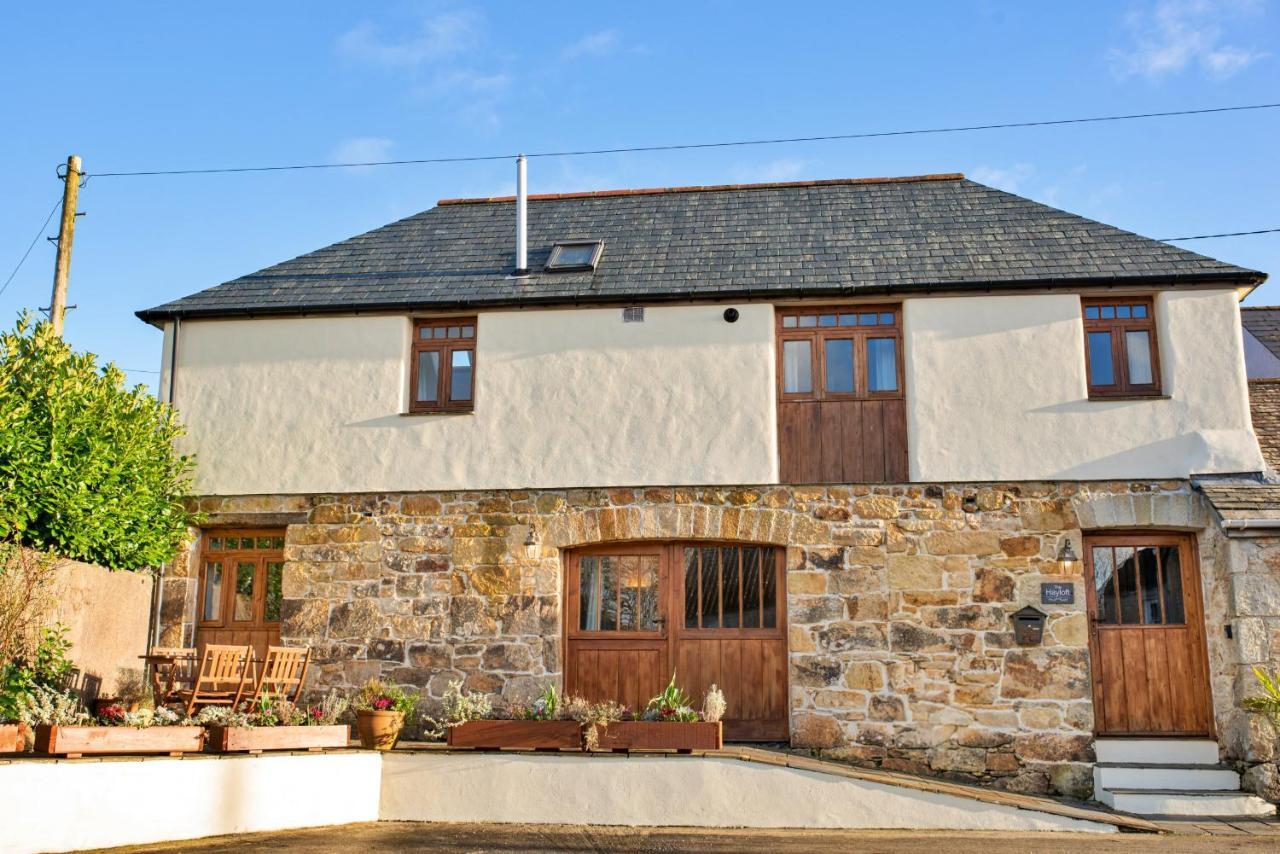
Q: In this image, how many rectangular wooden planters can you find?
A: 5